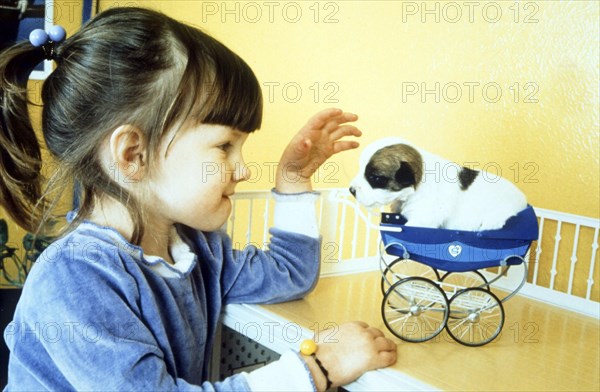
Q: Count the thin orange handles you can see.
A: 0